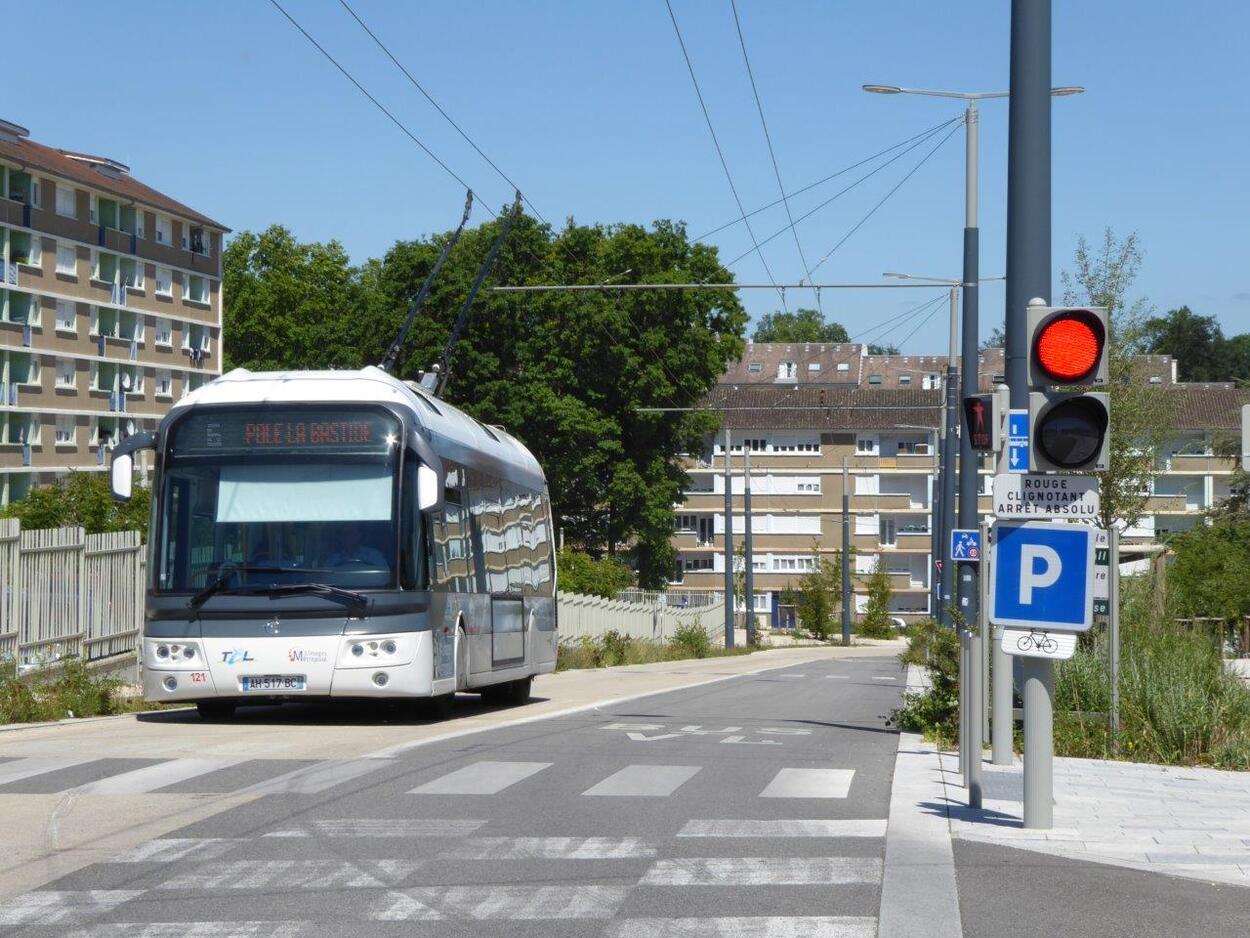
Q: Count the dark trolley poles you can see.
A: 2